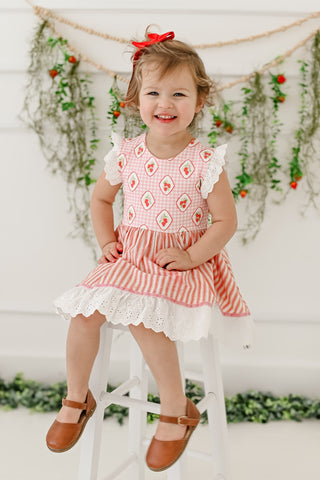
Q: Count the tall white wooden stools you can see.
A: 1